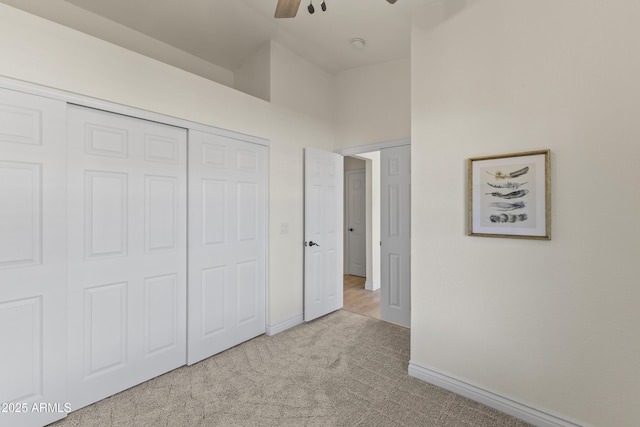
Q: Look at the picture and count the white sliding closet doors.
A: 3